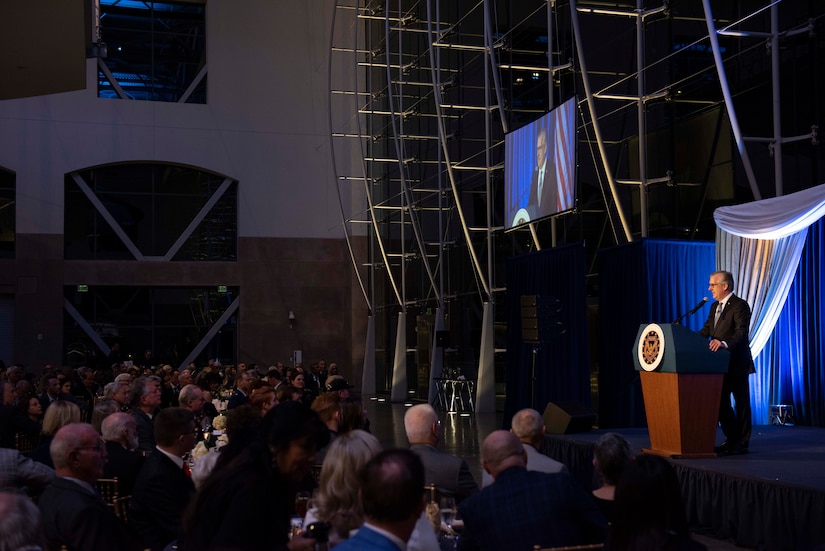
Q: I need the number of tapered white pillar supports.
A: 4